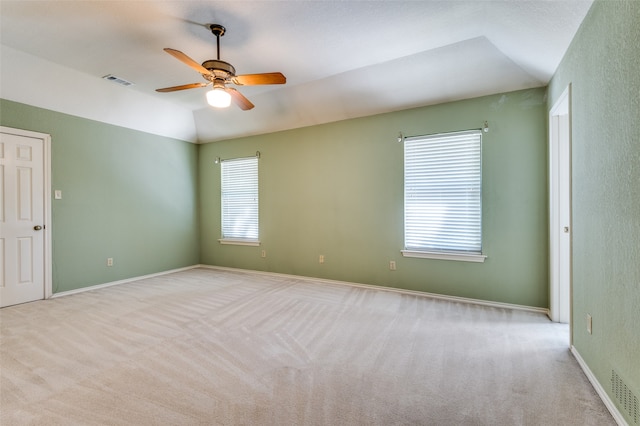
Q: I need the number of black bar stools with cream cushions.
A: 0